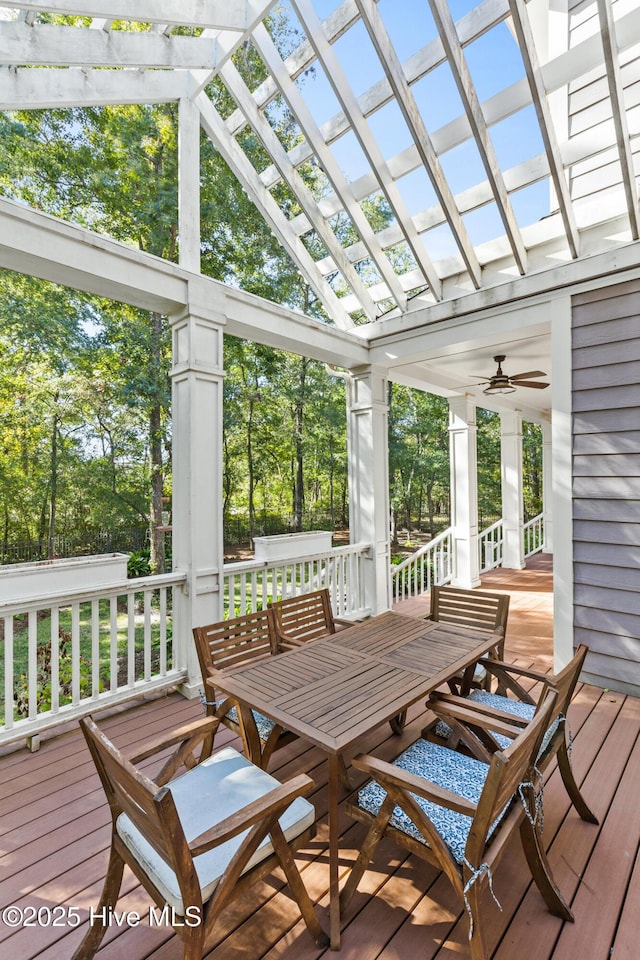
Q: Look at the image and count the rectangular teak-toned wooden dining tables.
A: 1